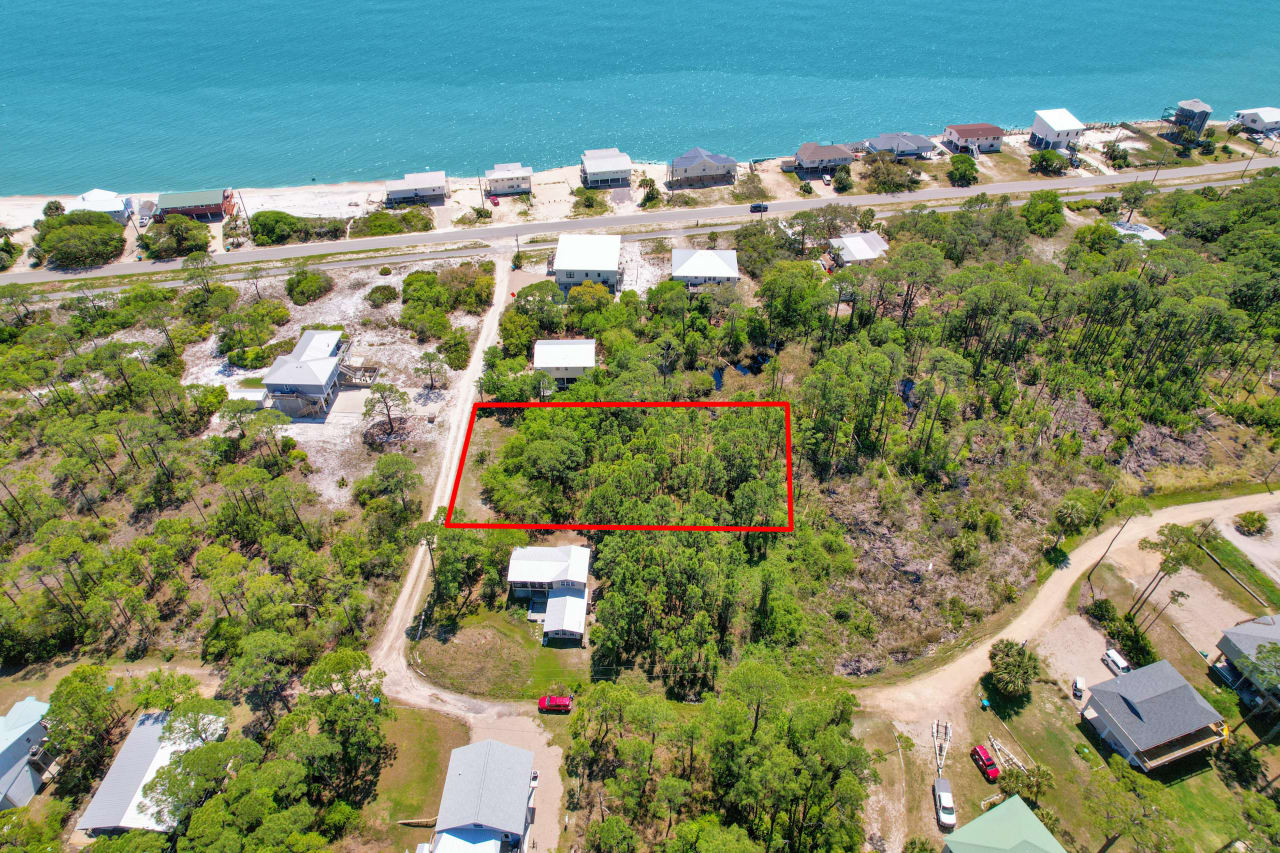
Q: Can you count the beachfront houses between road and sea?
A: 12